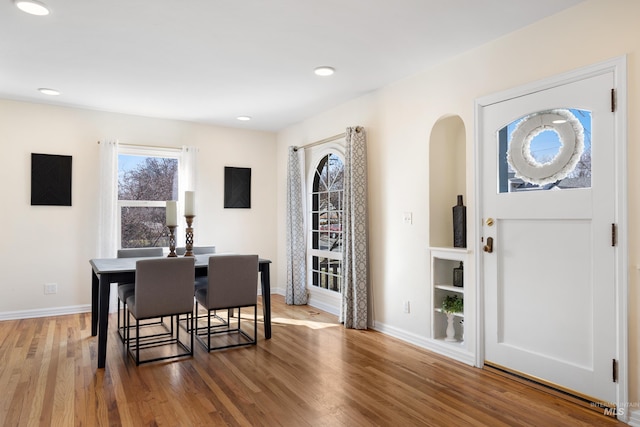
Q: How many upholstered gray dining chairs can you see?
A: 4